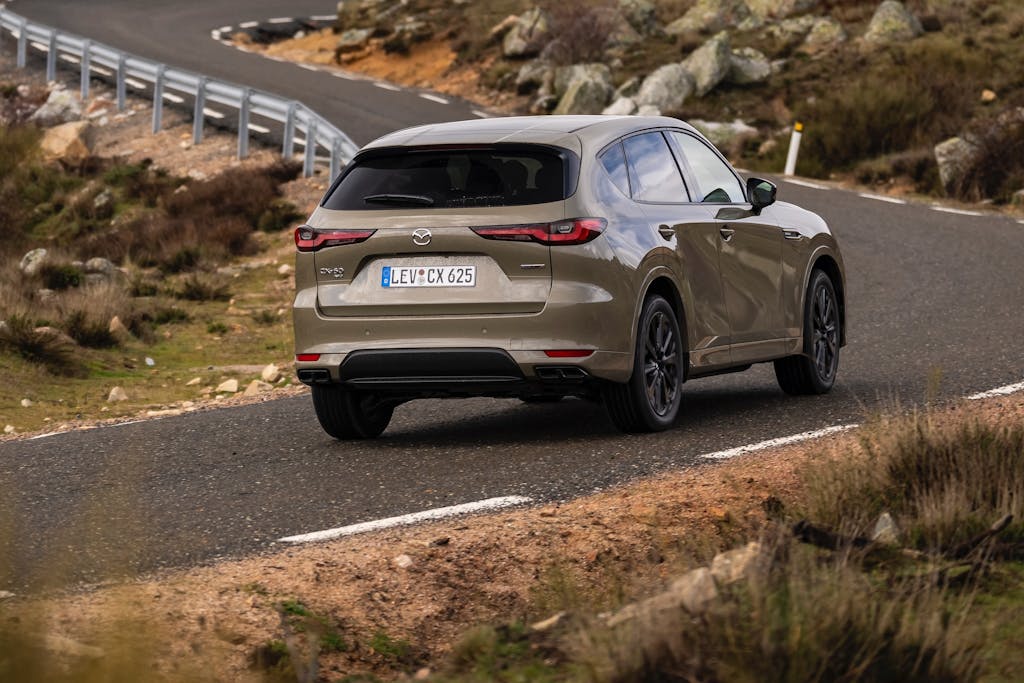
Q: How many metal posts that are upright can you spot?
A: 10